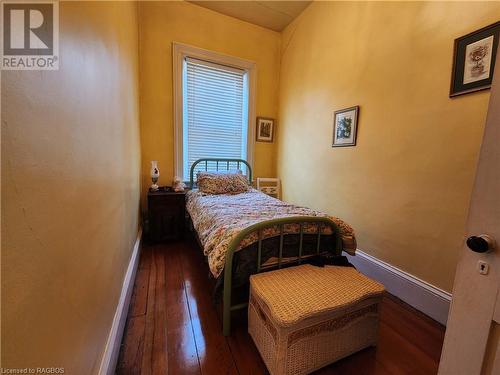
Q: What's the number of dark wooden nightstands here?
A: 1